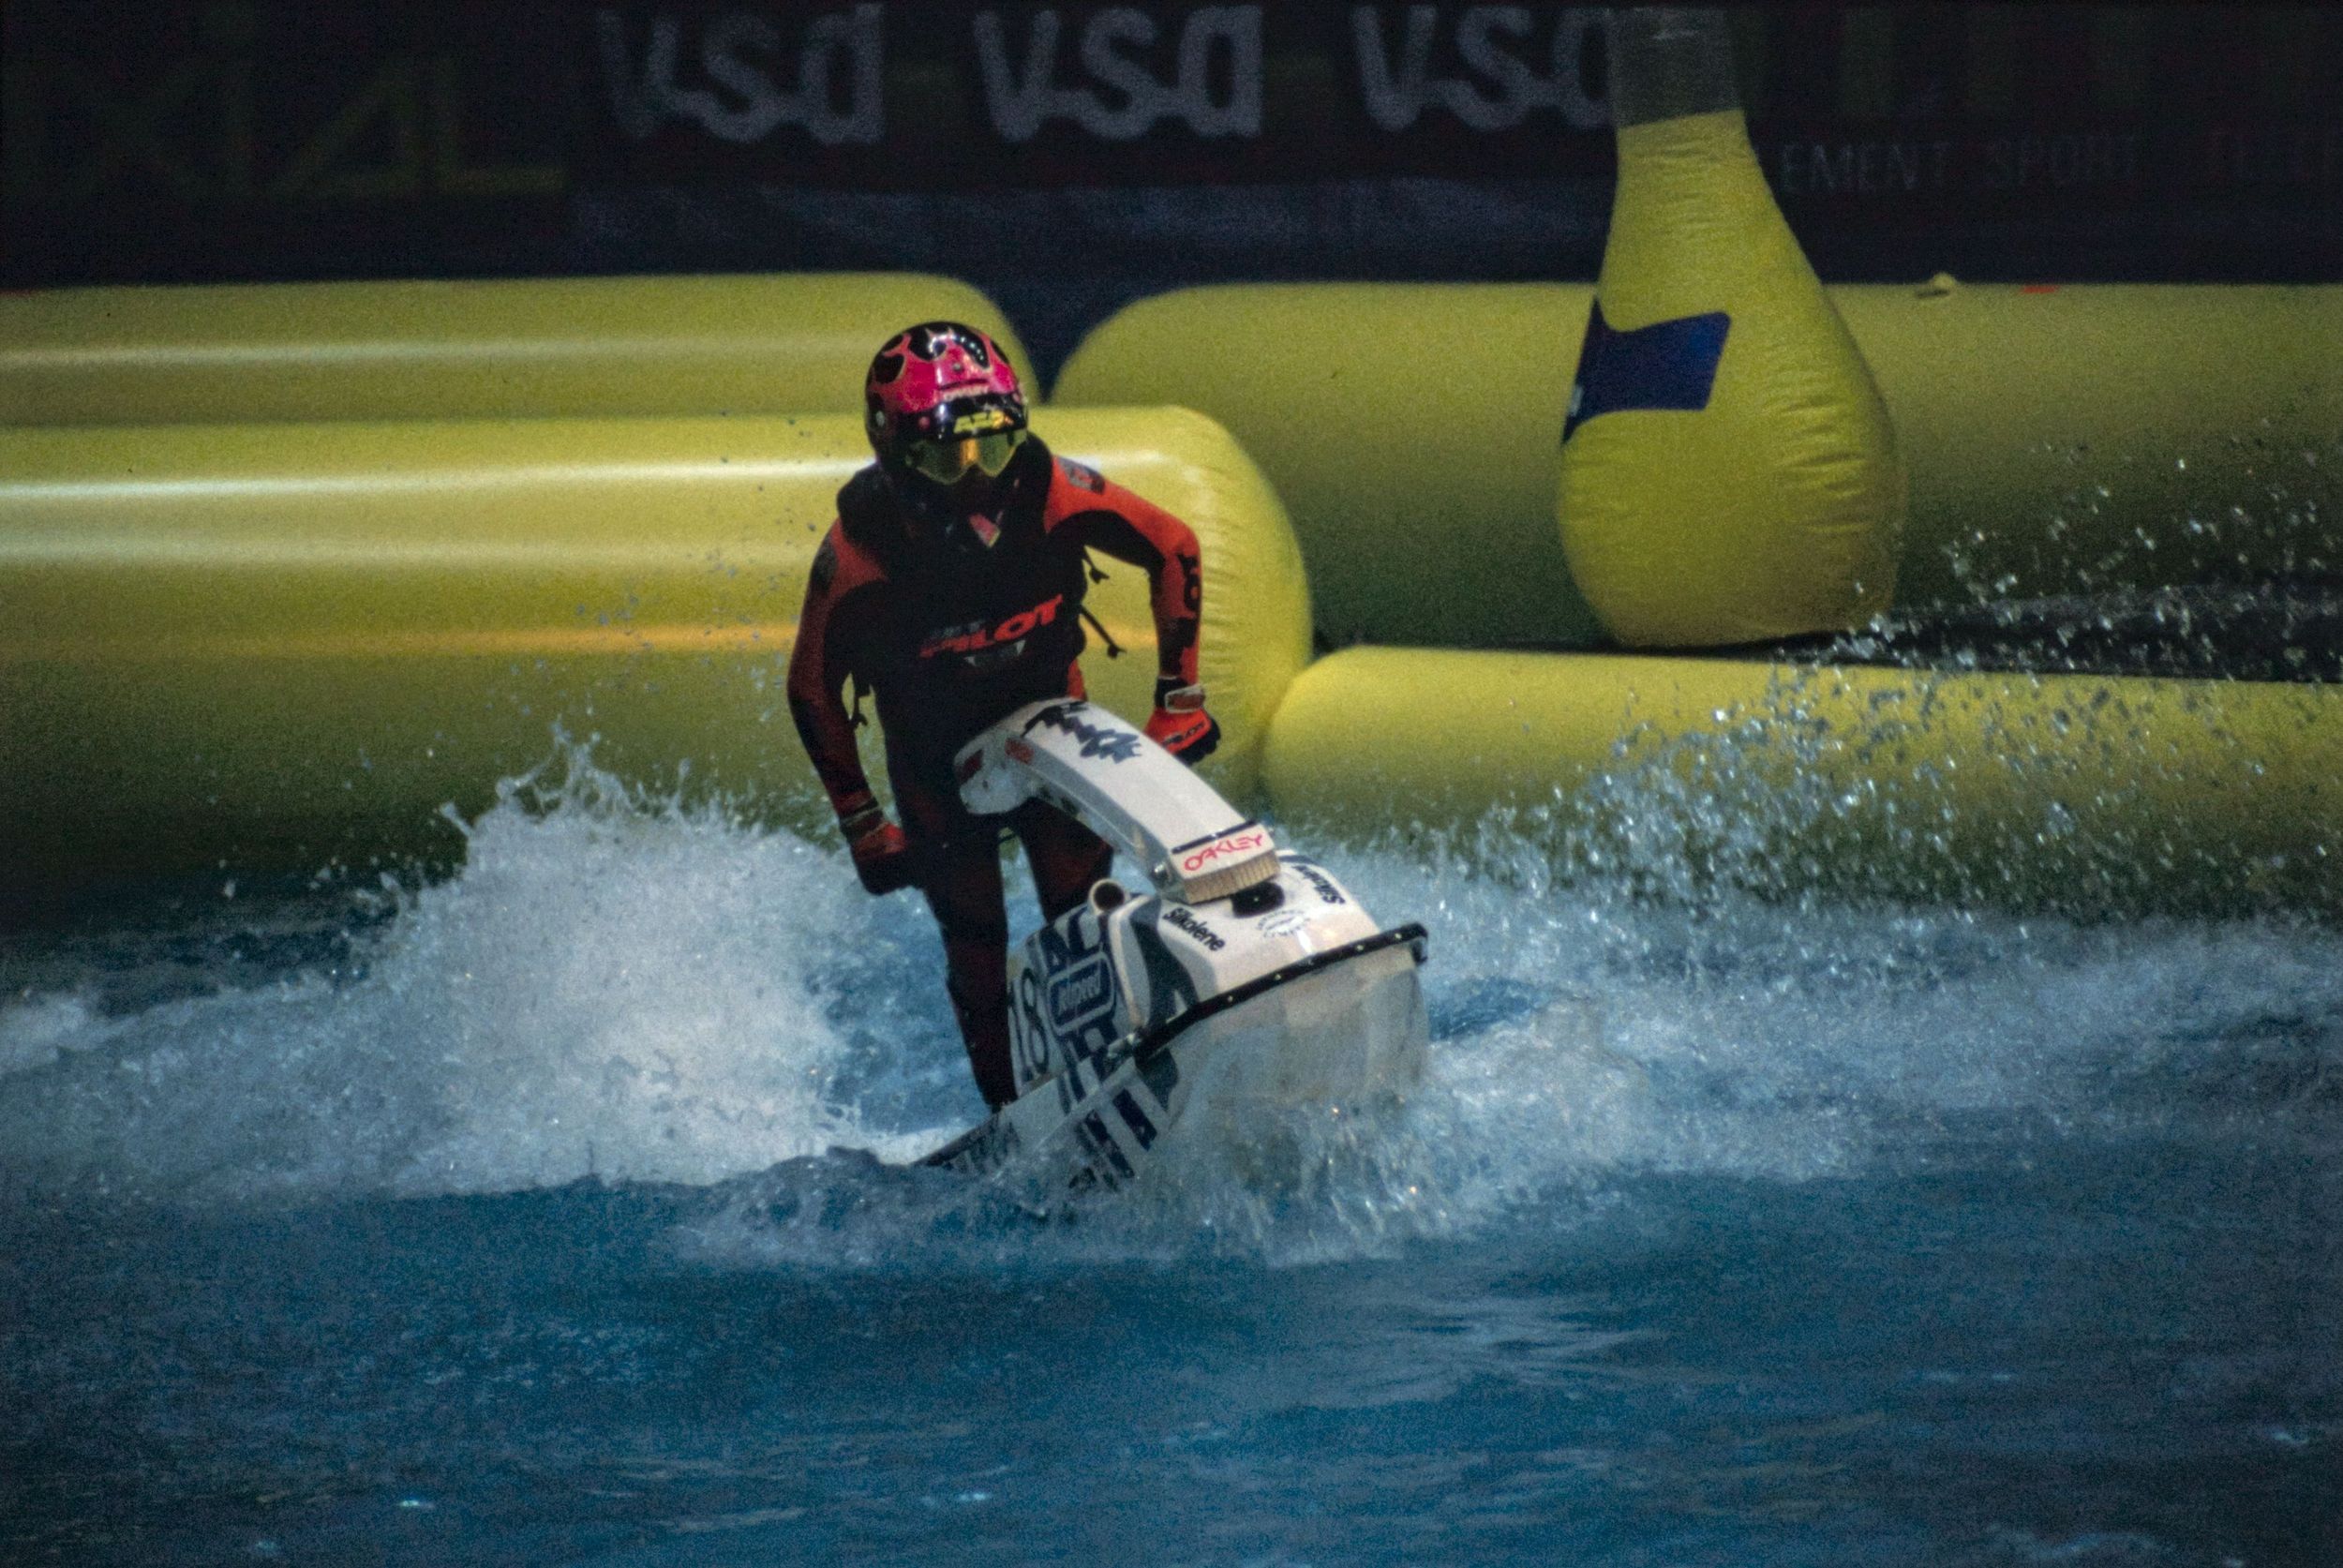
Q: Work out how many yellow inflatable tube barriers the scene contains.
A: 4